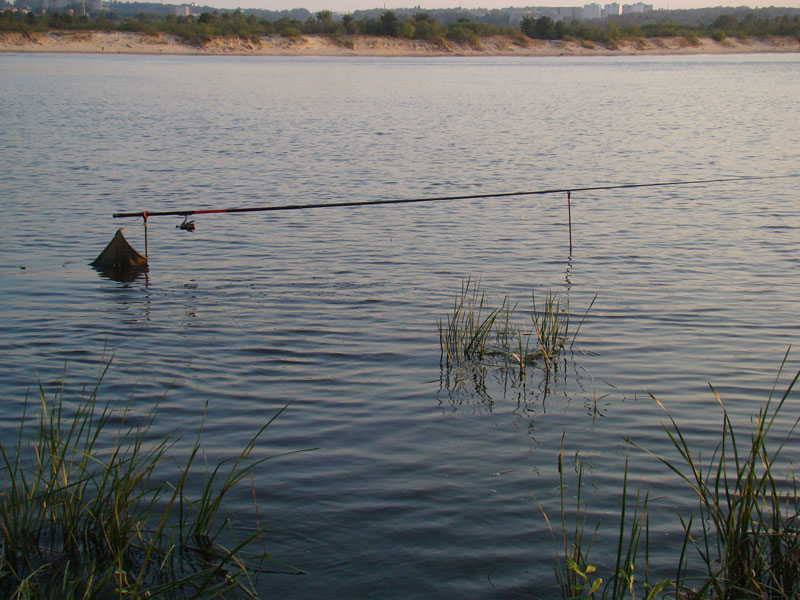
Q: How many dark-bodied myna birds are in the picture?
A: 0